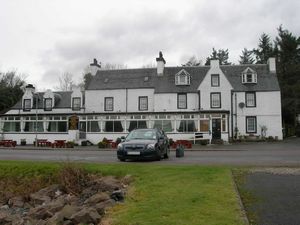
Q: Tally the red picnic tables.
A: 5